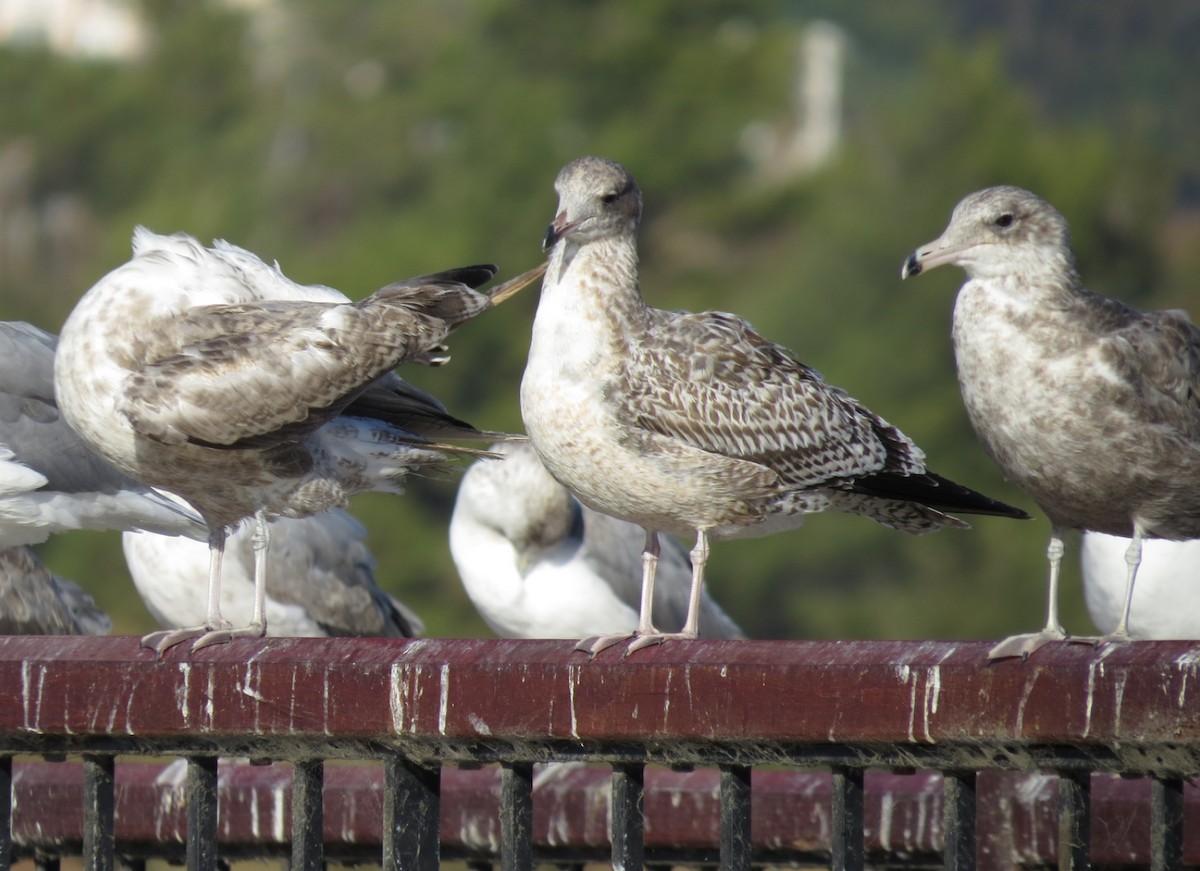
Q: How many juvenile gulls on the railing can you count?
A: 3